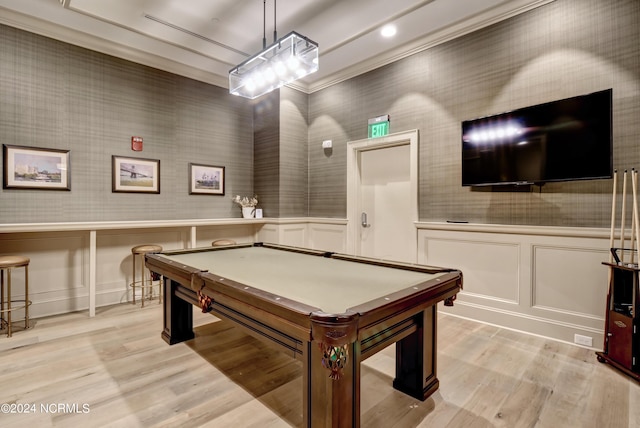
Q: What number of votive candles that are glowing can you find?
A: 0